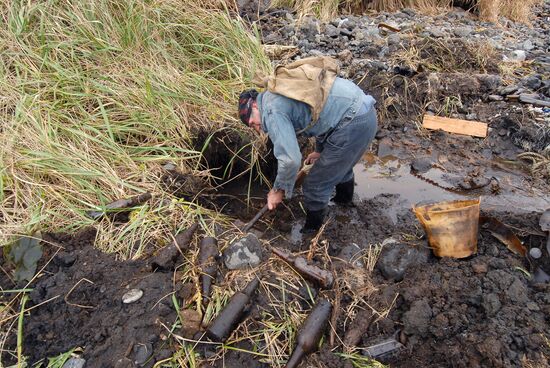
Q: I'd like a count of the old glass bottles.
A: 6